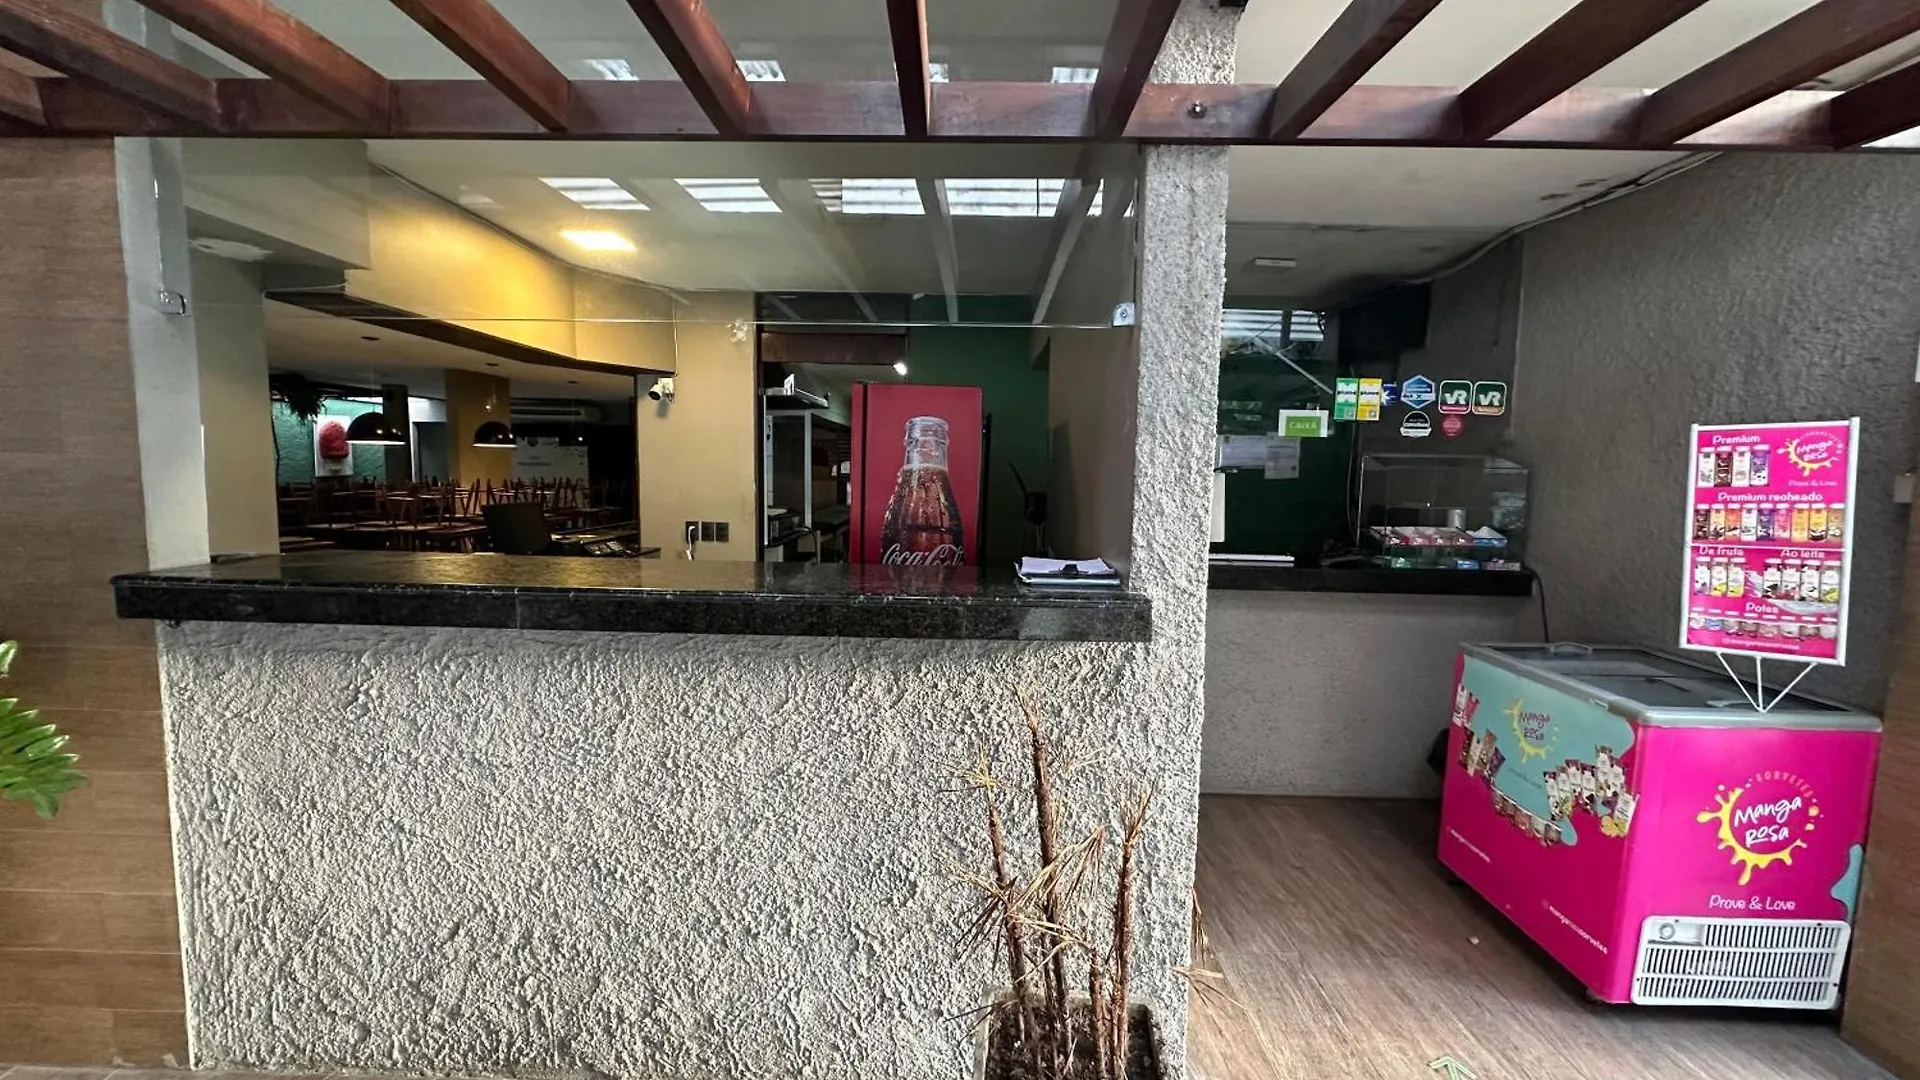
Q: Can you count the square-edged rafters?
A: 11